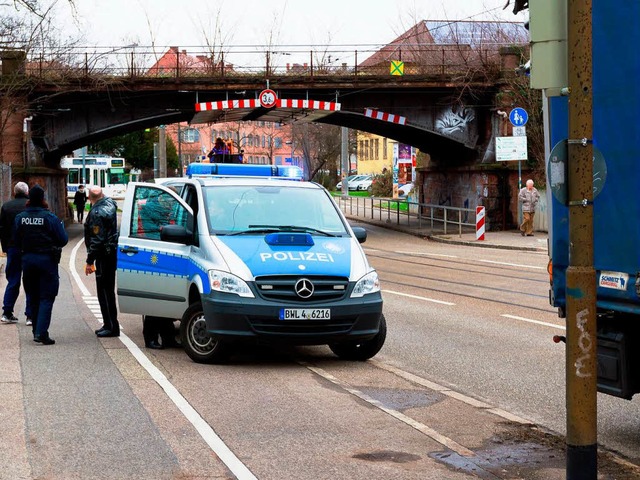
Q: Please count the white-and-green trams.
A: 1